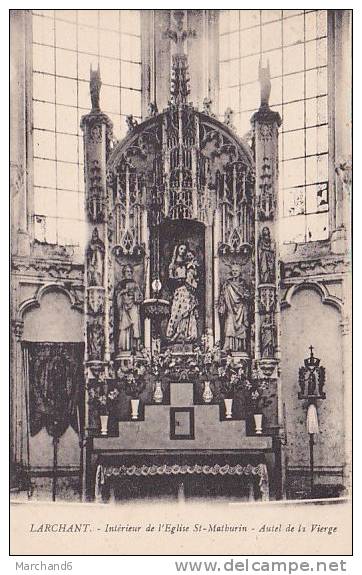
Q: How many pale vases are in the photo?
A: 6